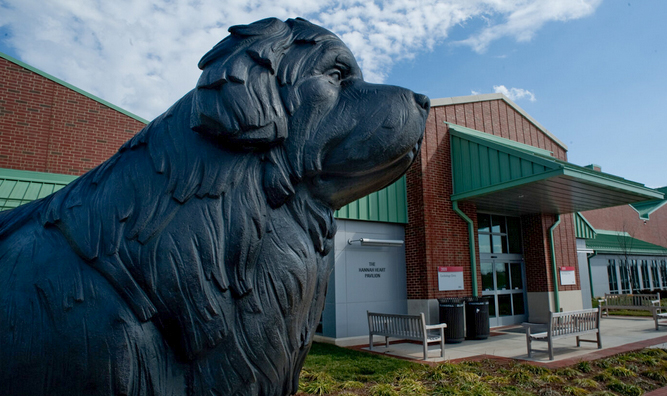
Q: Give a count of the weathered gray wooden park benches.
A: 4